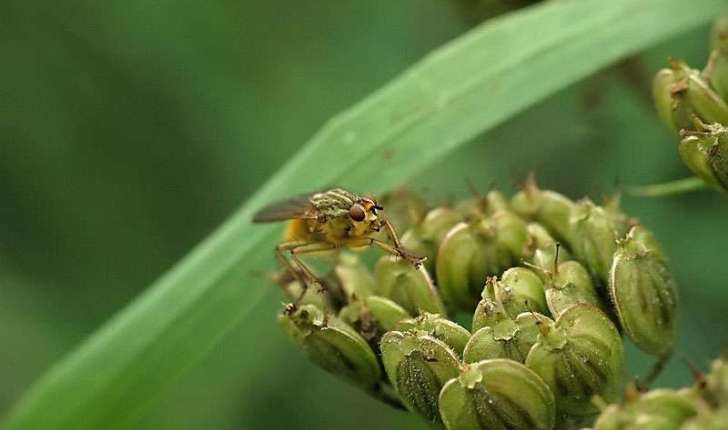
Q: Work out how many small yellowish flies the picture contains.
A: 1